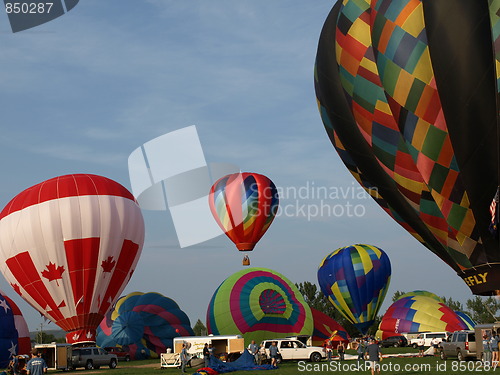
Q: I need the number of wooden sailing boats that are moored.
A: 0